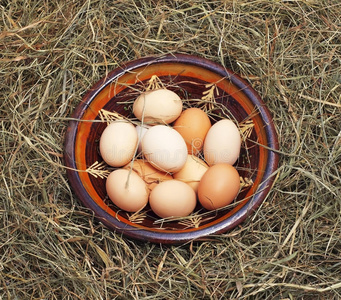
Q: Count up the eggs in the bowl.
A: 11